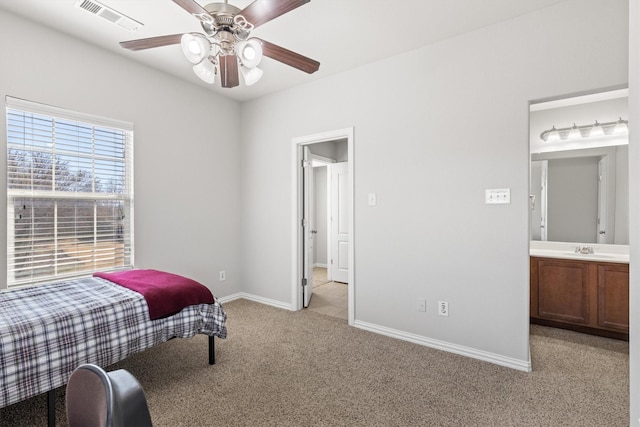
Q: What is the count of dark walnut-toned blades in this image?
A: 5